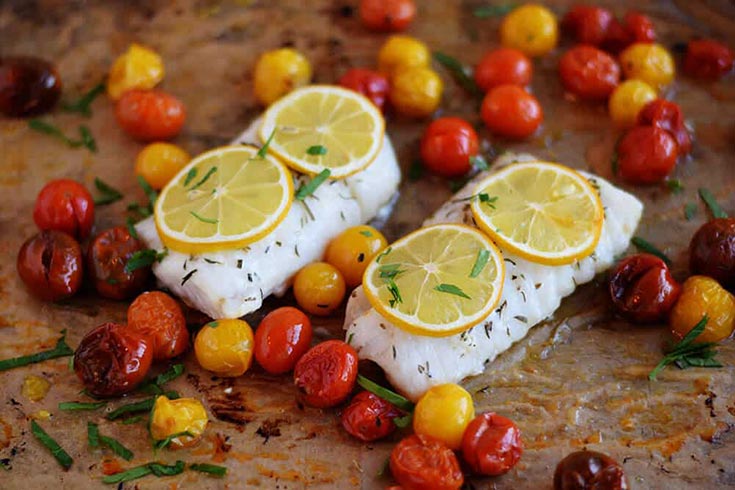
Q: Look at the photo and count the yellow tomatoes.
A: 14